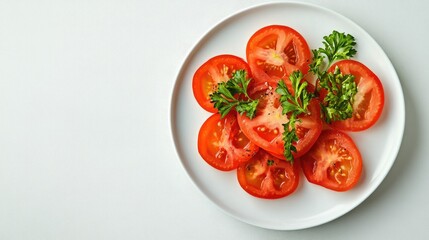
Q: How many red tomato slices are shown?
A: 7